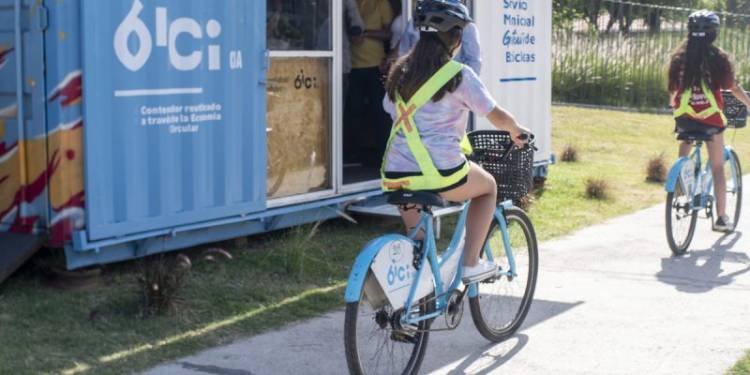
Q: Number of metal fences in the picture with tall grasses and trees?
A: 1